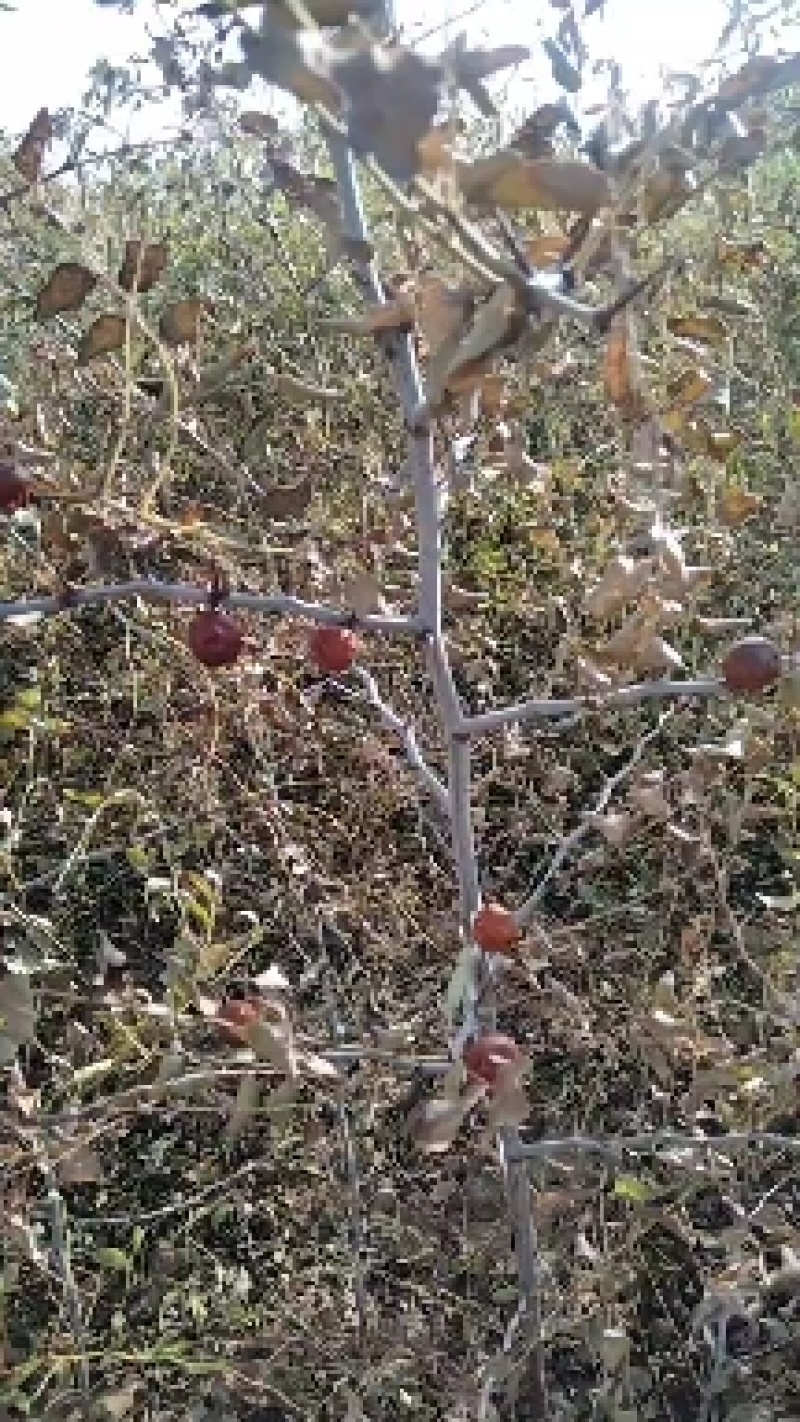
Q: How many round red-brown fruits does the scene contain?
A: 7